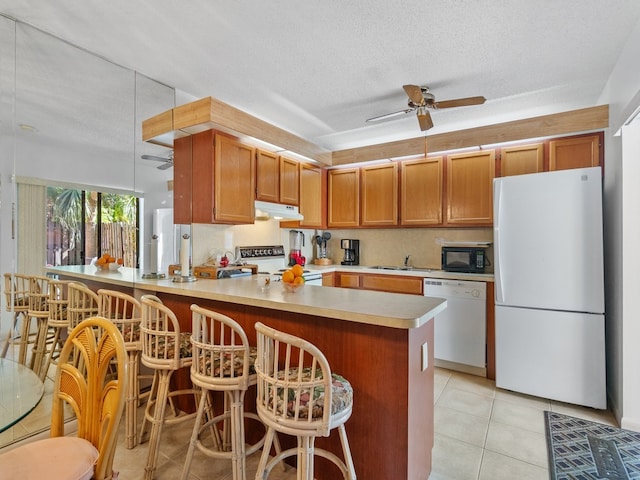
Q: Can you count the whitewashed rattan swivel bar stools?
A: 4